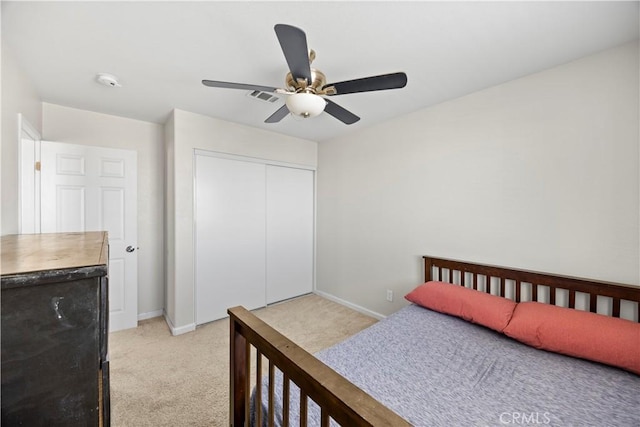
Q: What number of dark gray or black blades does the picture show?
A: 5